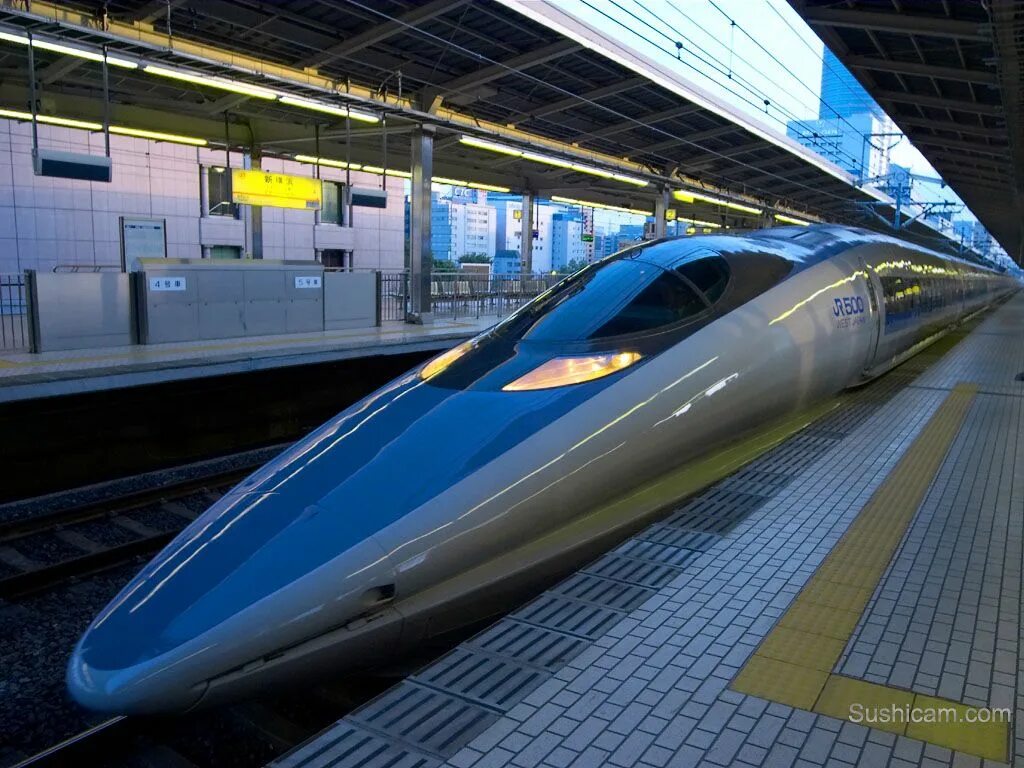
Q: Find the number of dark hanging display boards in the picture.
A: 2